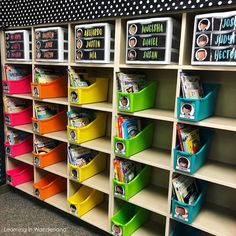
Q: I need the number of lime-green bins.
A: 4